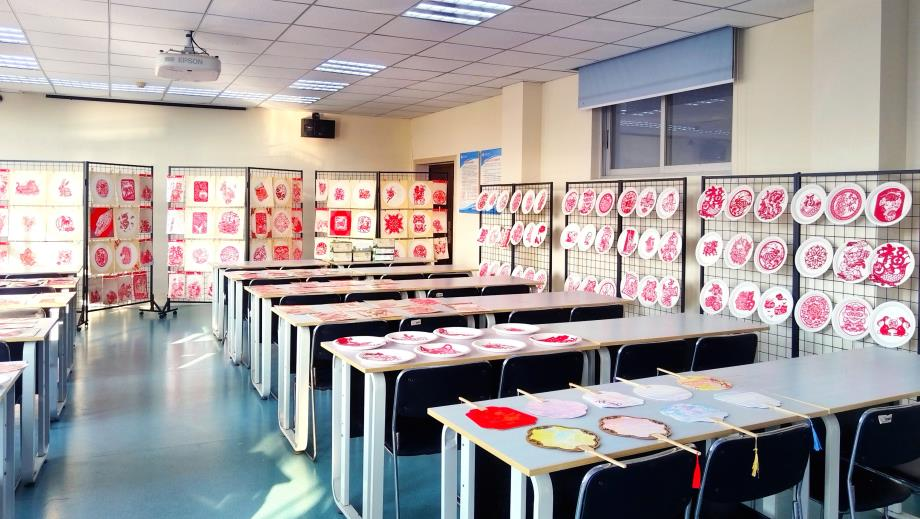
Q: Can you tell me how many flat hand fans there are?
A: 9